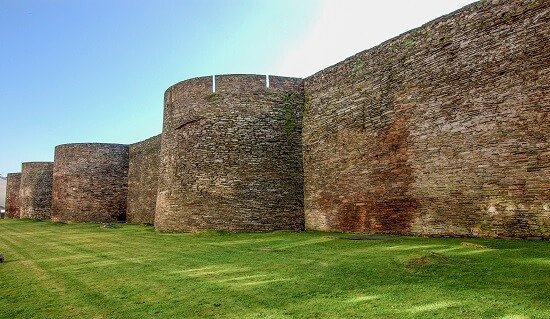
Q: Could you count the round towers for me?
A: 4